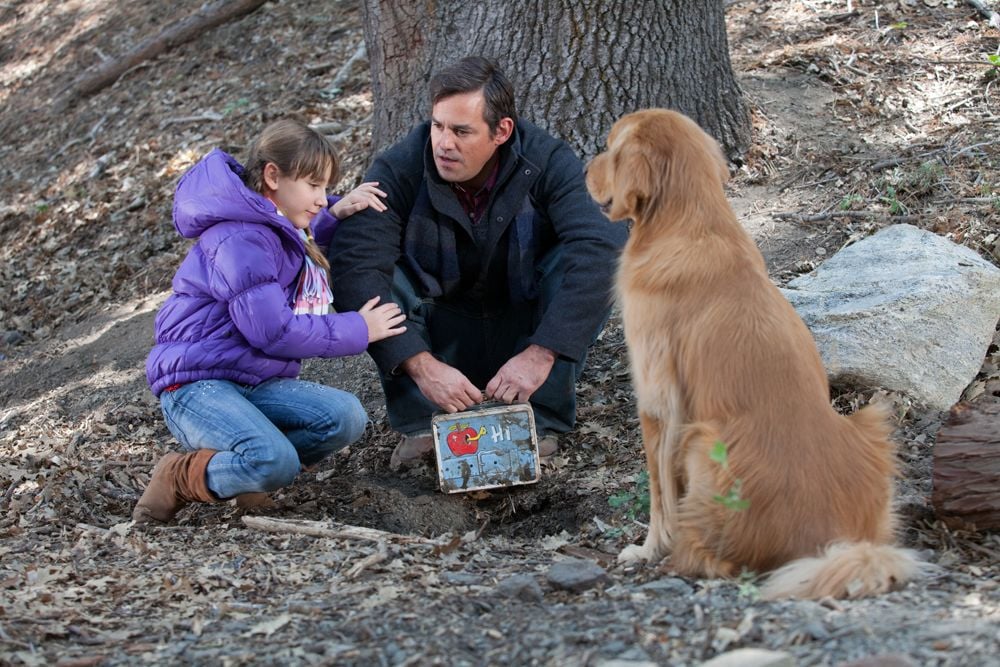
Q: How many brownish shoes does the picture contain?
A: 4